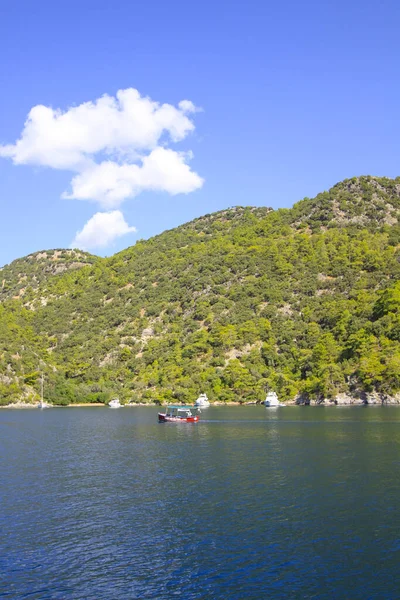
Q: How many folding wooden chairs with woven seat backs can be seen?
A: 0